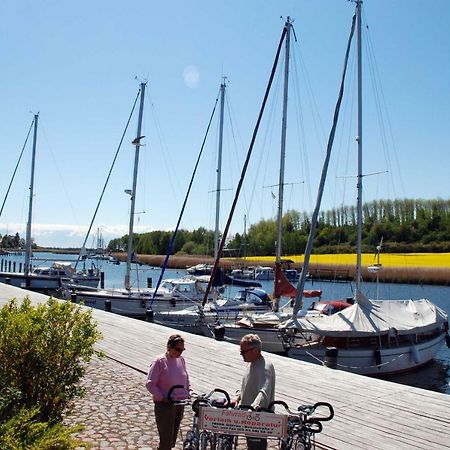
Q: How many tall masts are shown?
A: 5